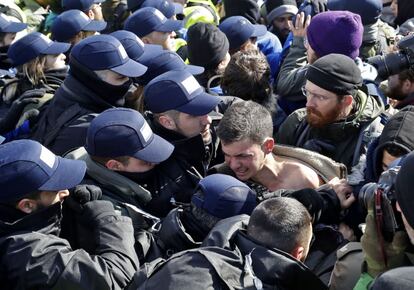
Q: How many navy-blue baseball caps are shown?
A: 14